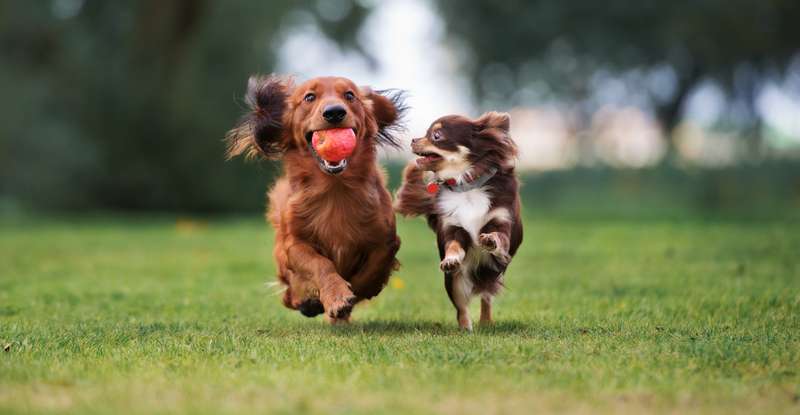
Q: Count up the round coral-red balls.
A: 1